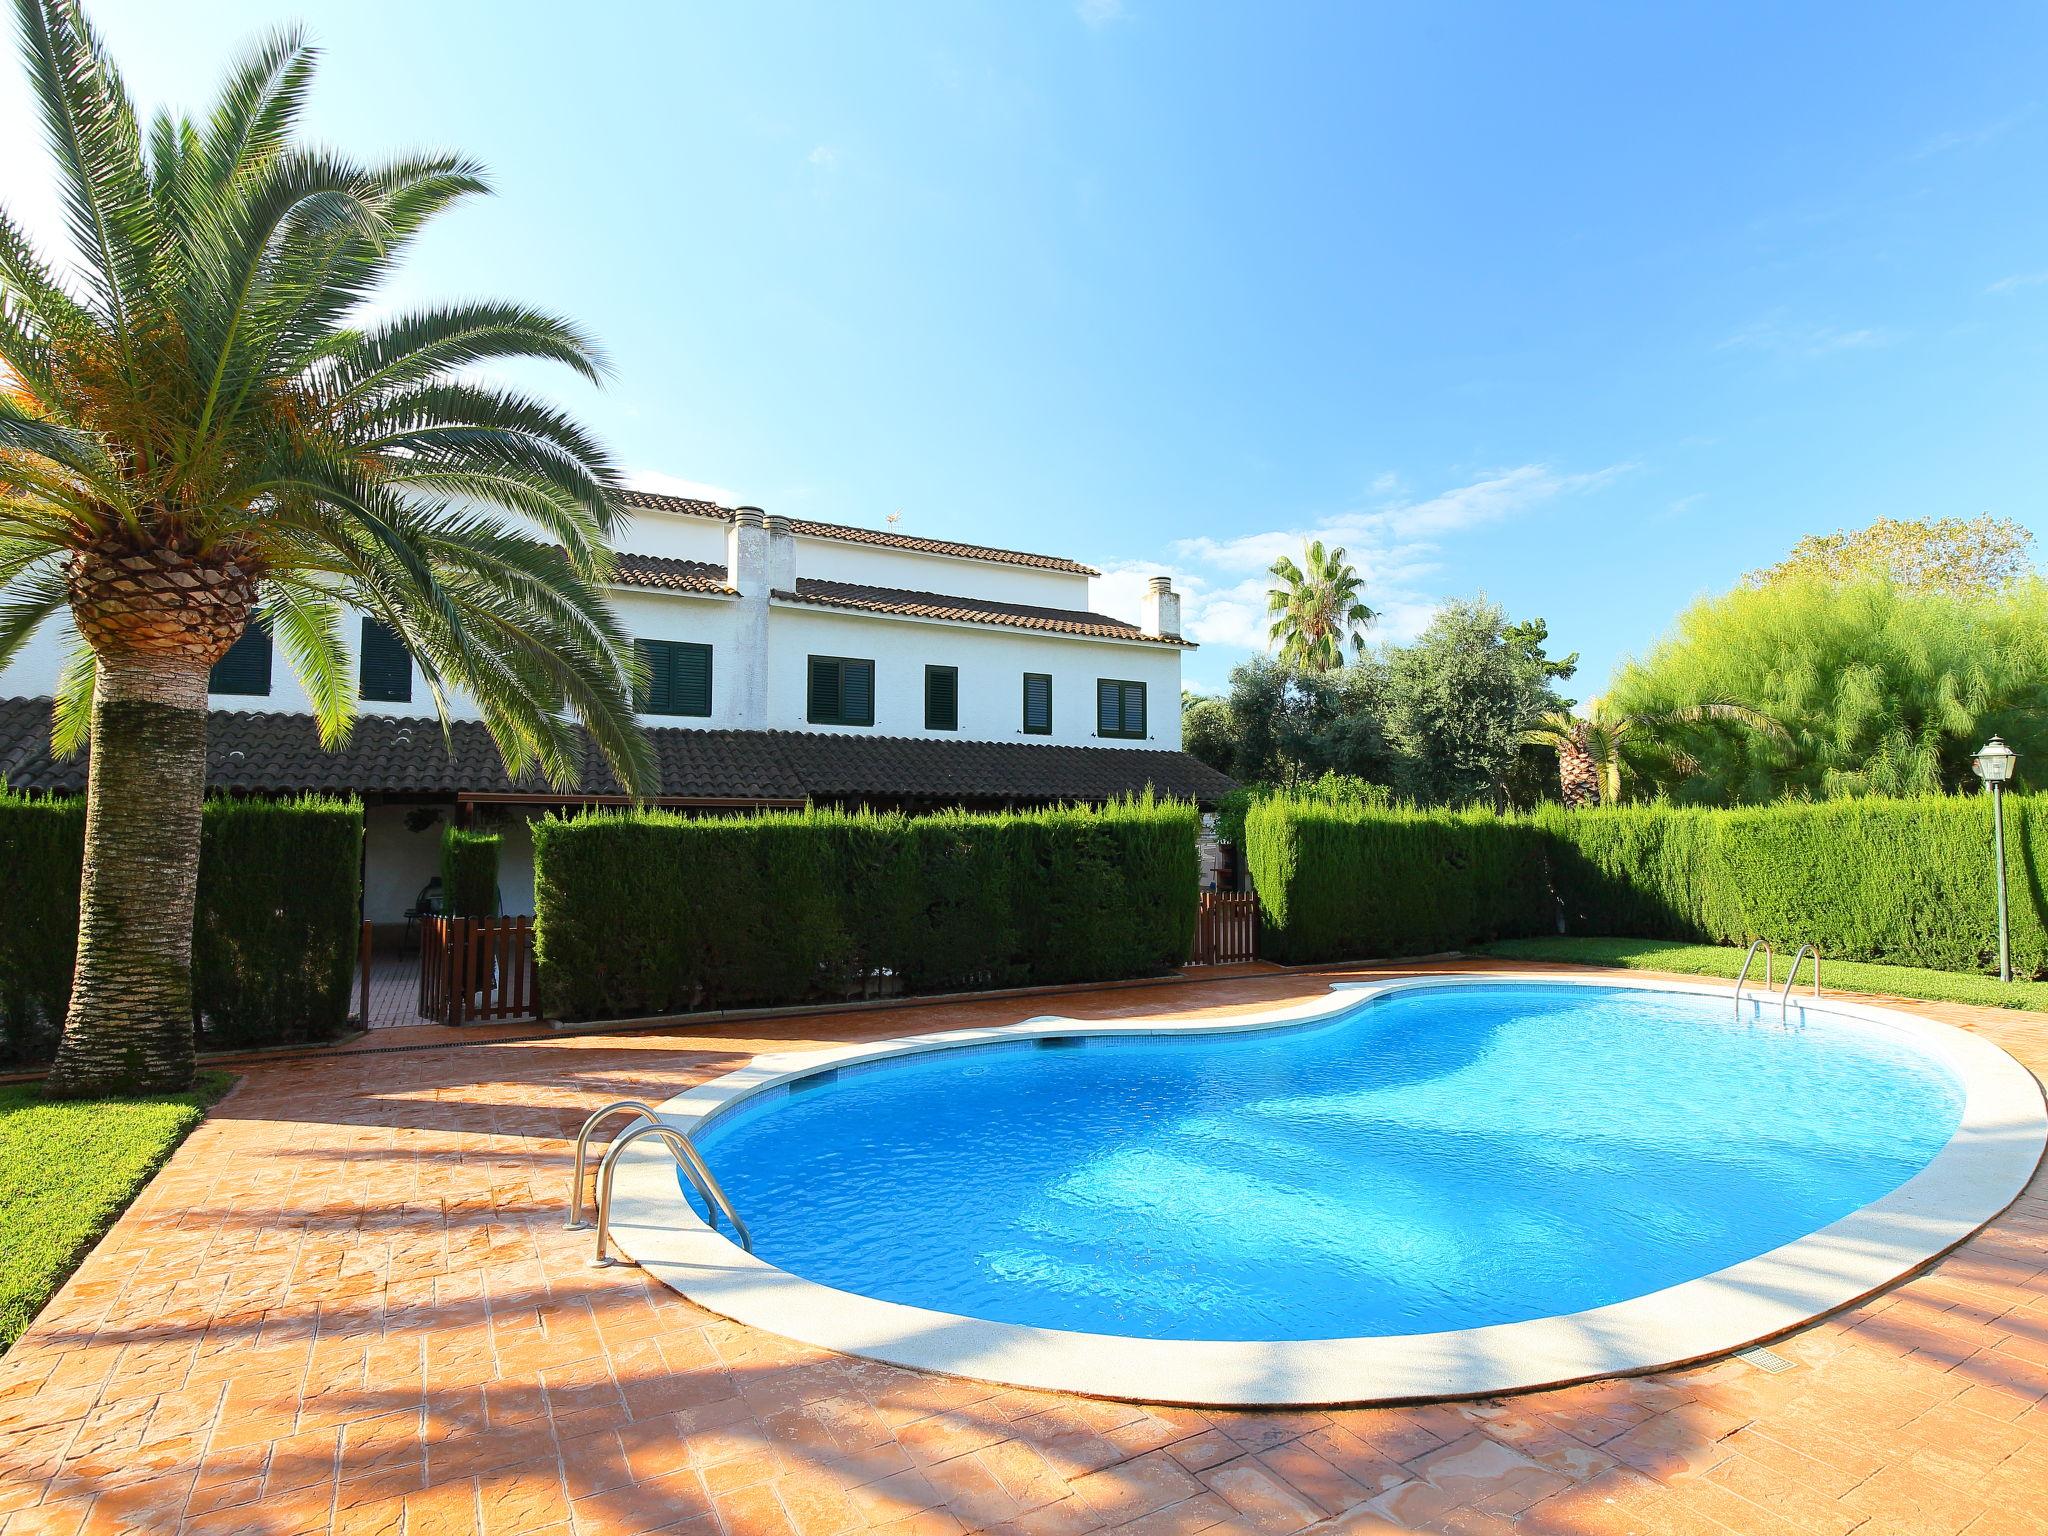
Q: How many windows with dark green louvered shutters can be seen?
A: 7